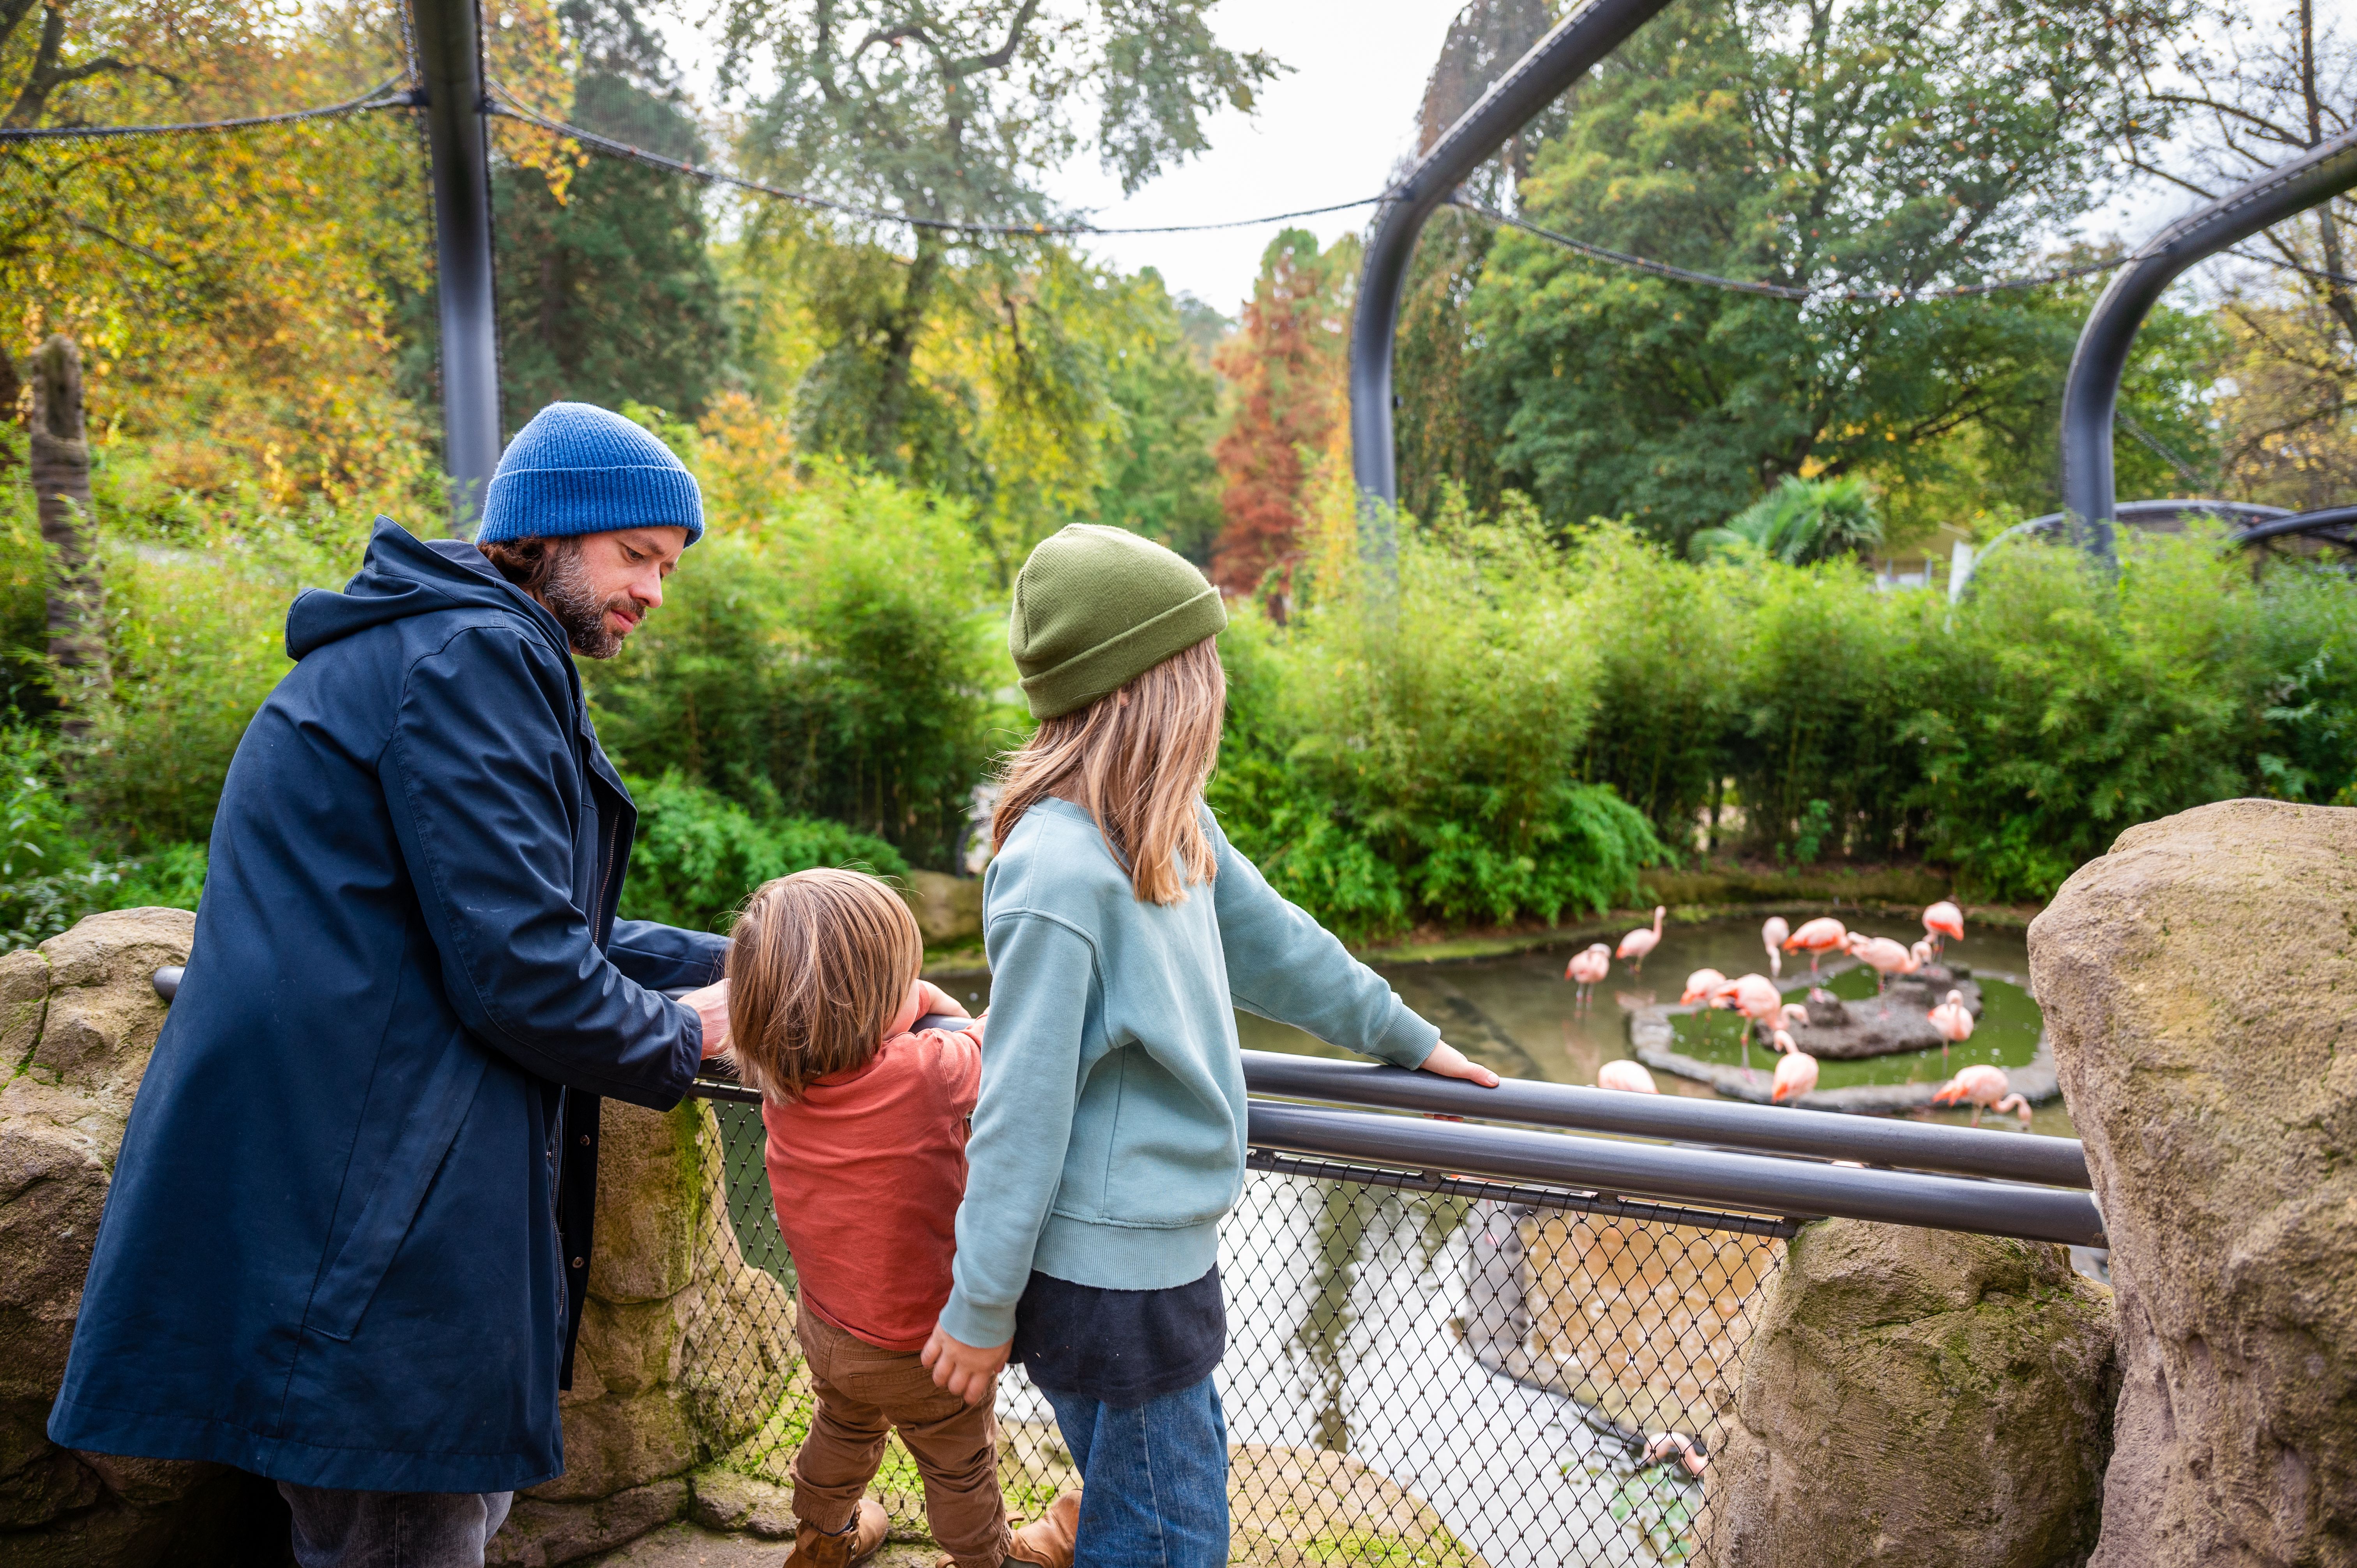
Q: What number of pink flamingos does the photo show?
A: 13